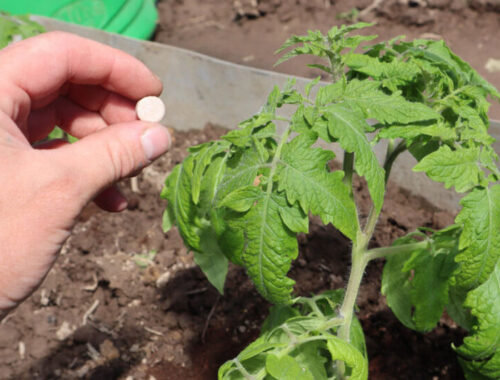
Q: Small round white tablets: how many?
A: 1